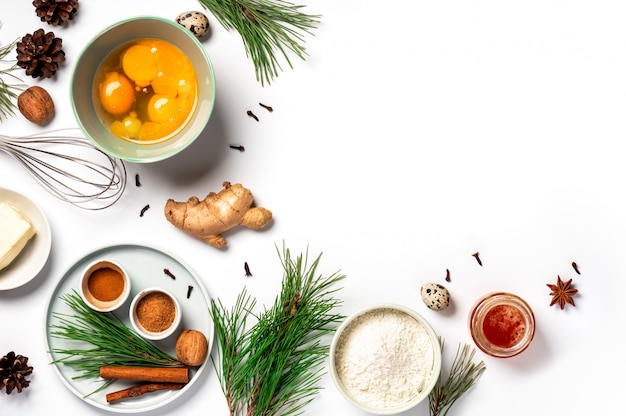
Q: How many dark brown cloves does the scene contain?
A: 11